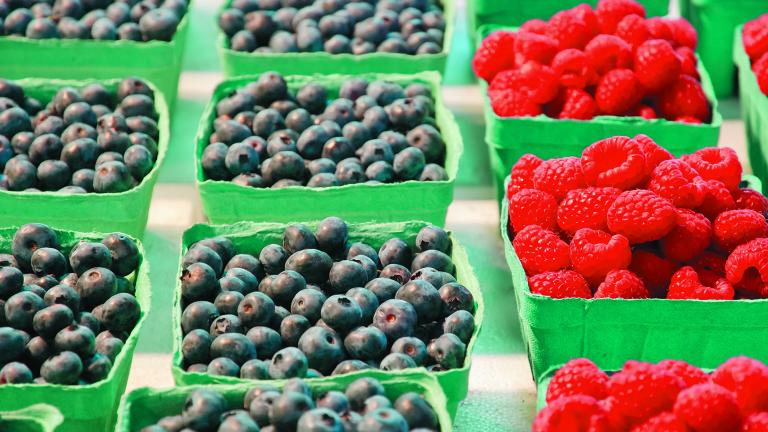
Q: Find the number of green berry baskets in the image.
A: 14